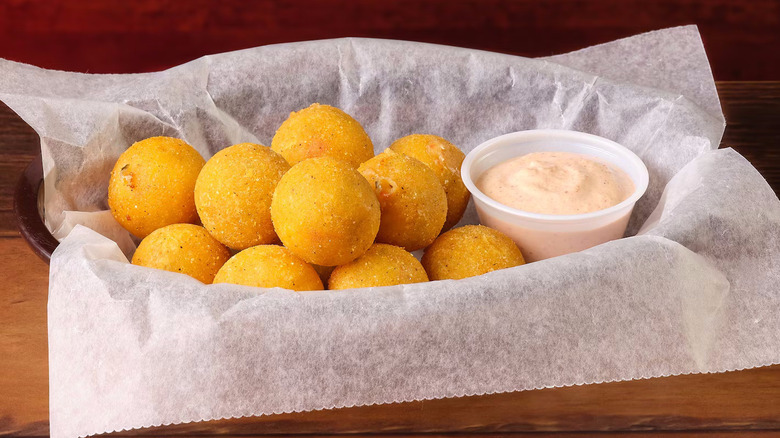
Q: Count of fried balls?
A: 10